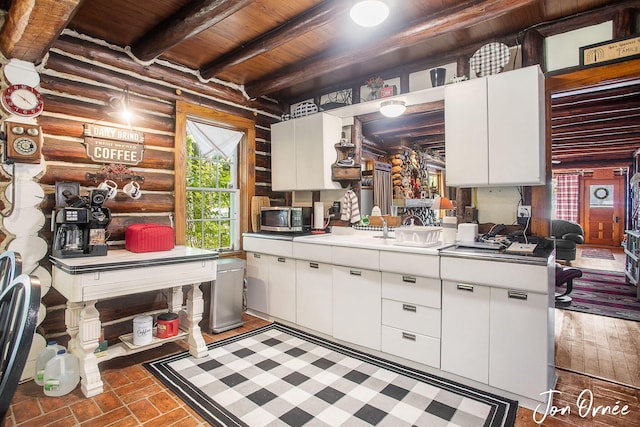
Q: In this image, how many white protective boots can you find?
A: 0